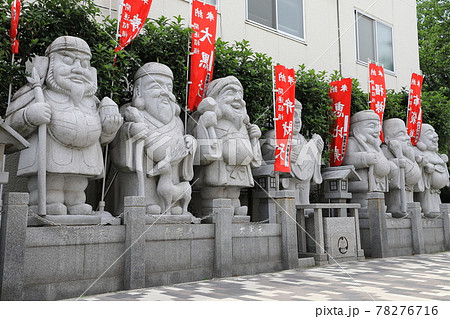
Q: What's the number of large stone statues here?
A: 7